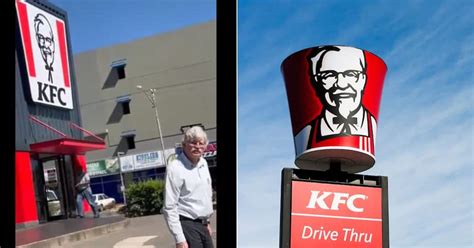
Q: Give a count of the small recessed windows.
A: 3